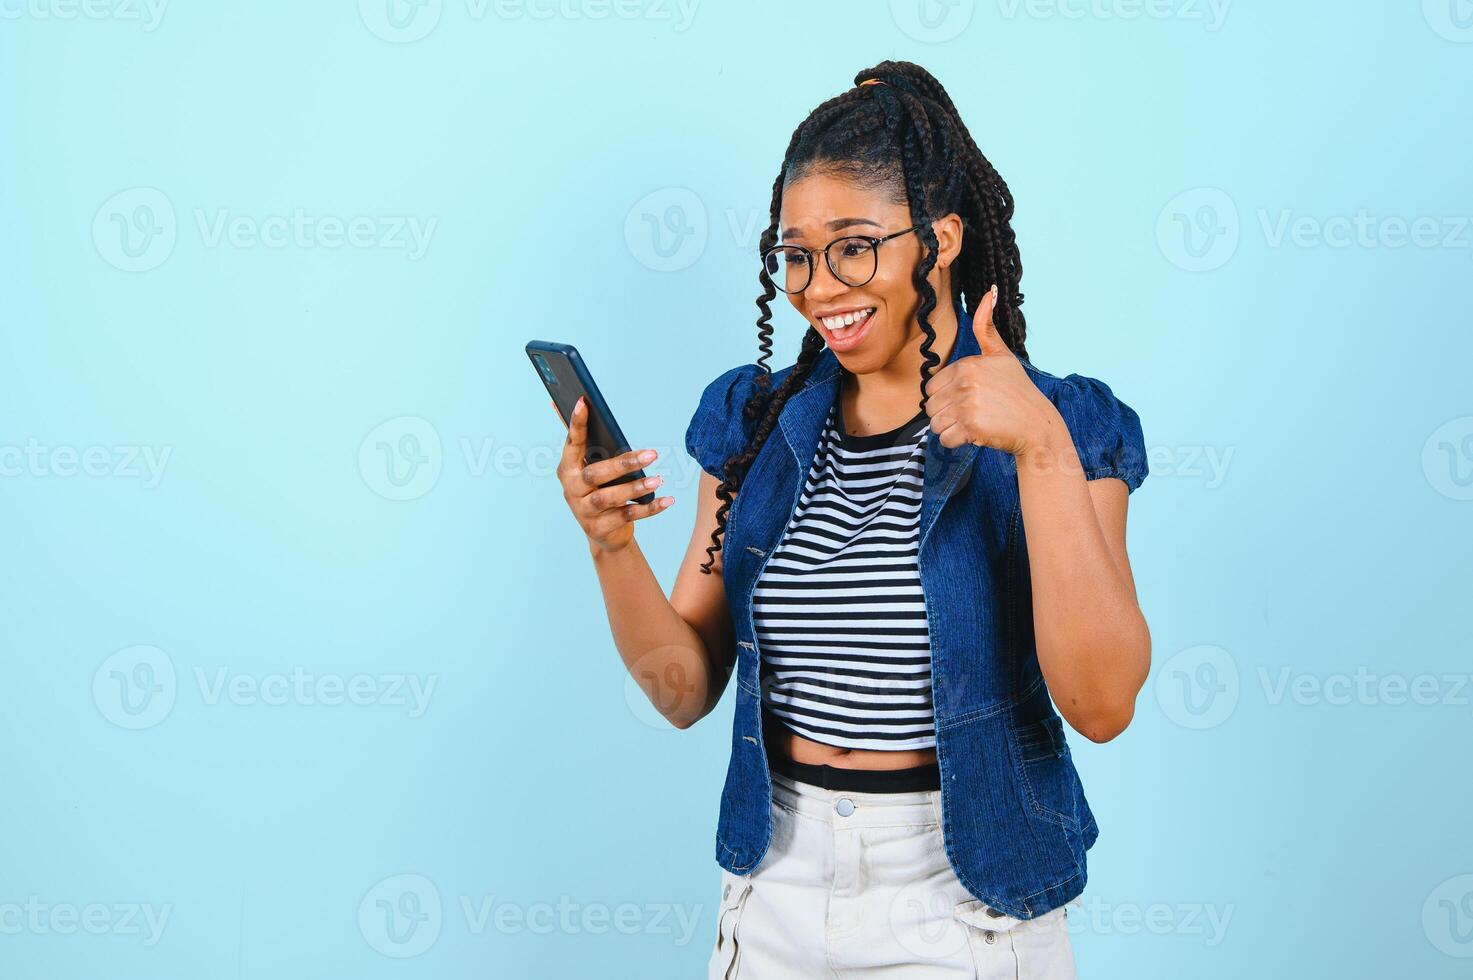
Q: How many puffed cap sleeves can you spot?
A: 2